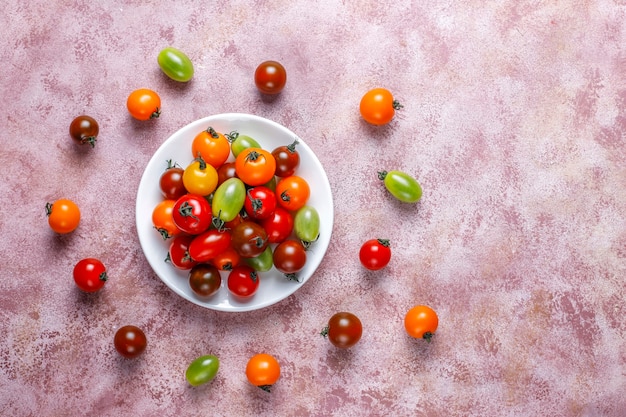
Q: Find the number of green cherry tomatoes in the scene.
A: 7